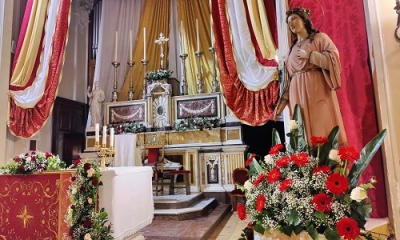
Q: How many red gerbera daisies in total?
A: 15